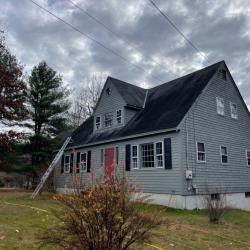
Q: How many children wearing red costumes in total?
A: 0